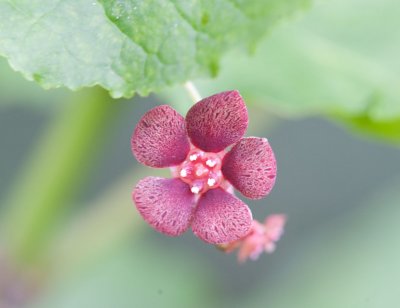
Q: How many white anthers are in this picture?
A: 5